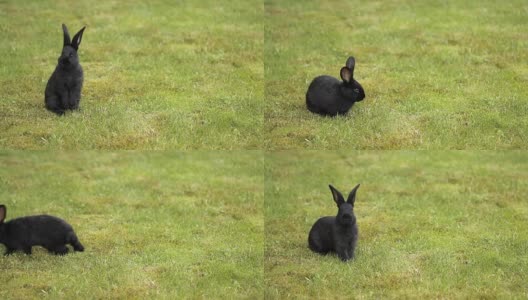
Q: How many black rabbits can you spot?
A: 4